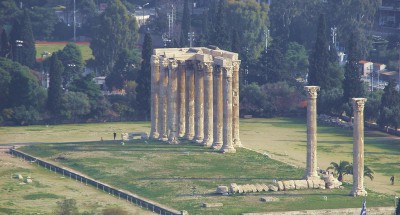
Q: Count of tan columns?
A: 12